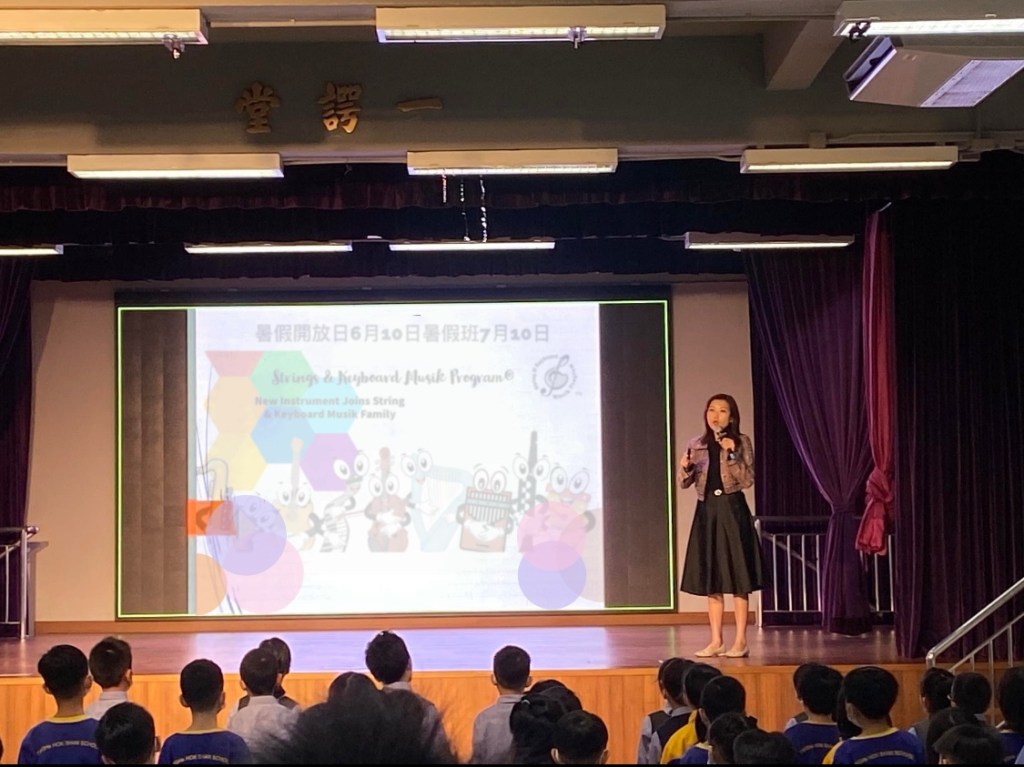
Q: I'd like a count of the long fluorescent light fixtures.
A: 10